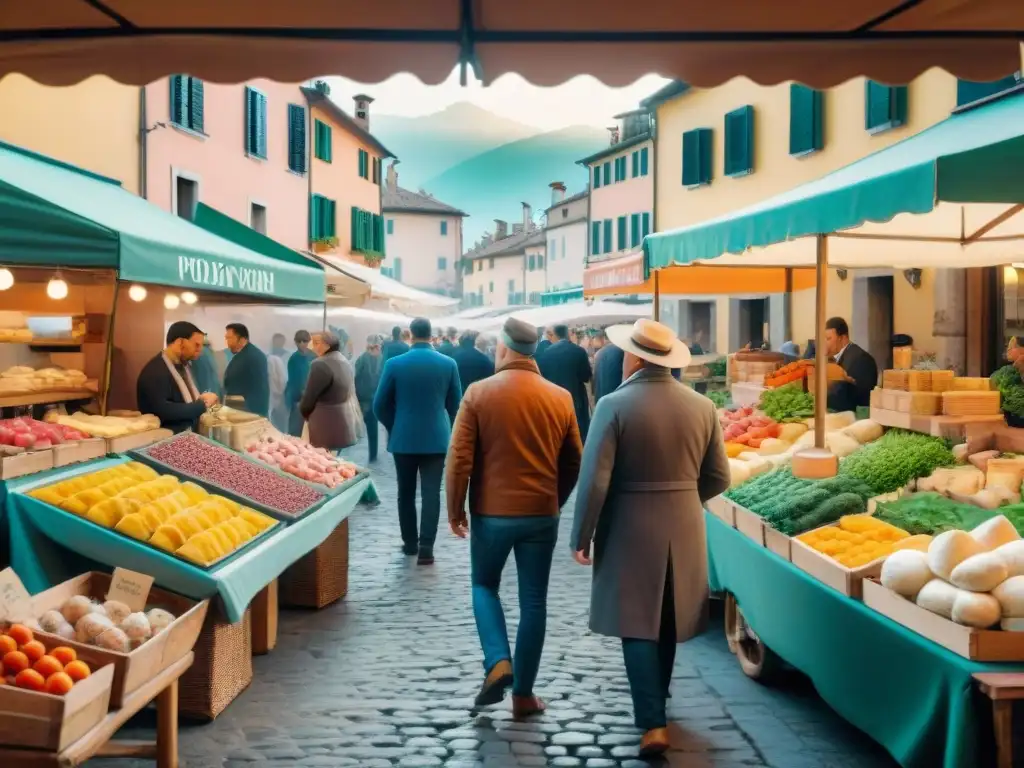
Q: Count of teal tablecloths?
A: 2